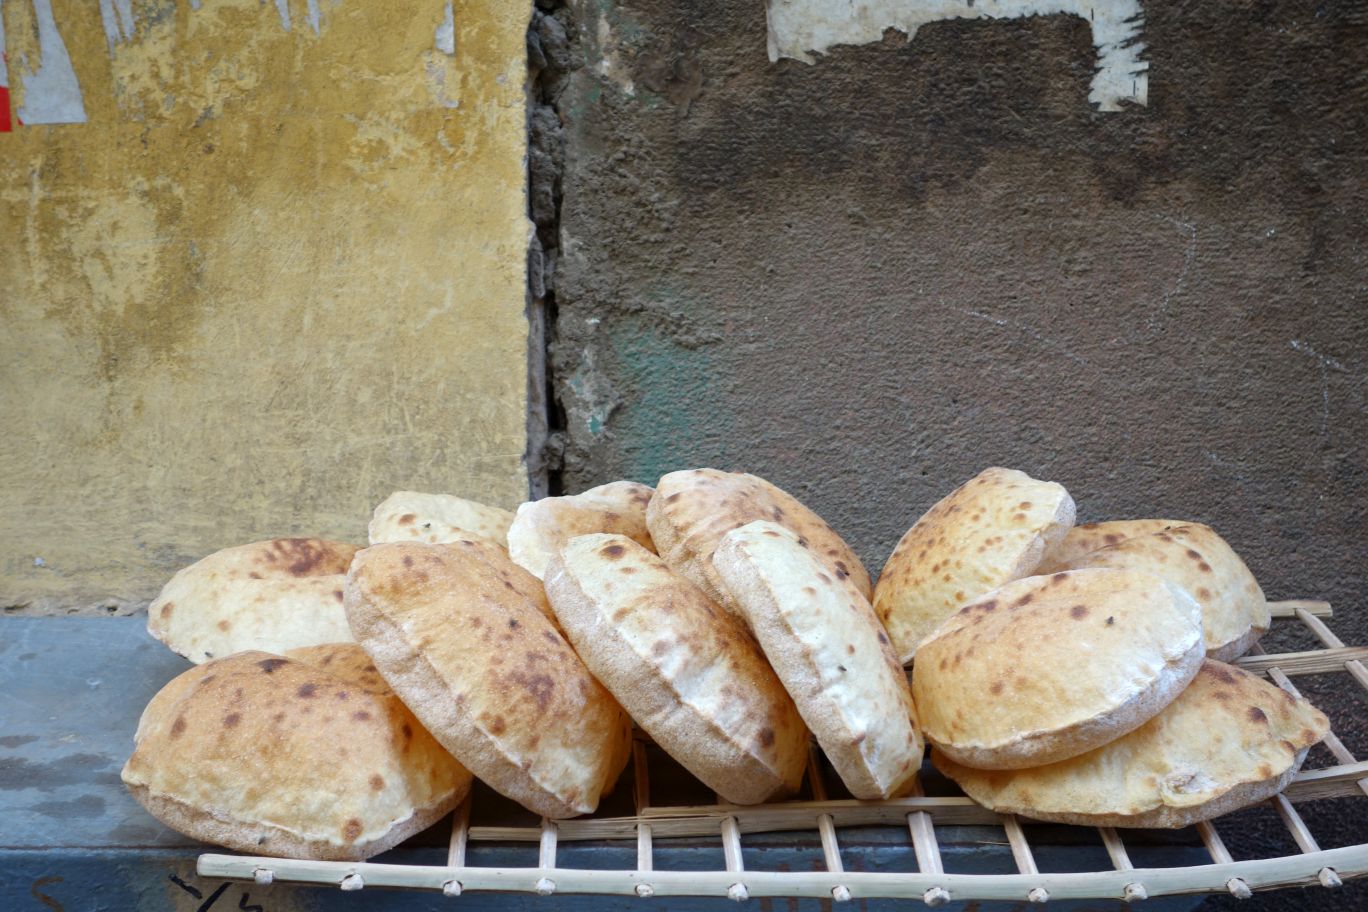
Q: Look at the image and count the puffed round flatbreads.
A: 12